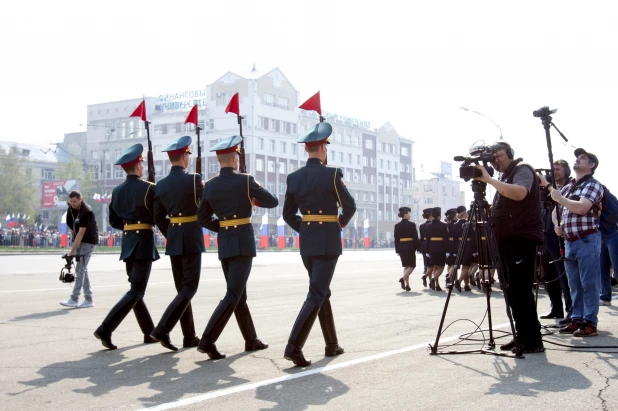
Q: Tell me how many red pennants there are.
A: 4